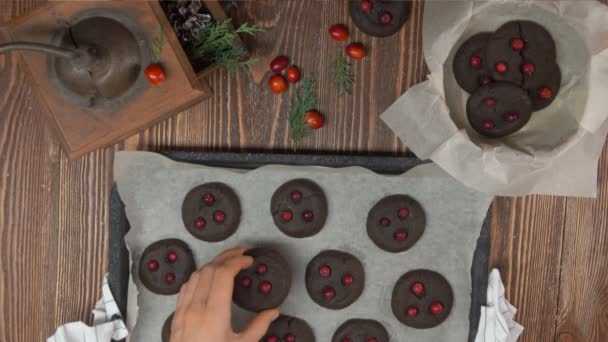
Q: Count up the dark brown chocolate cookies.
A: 15